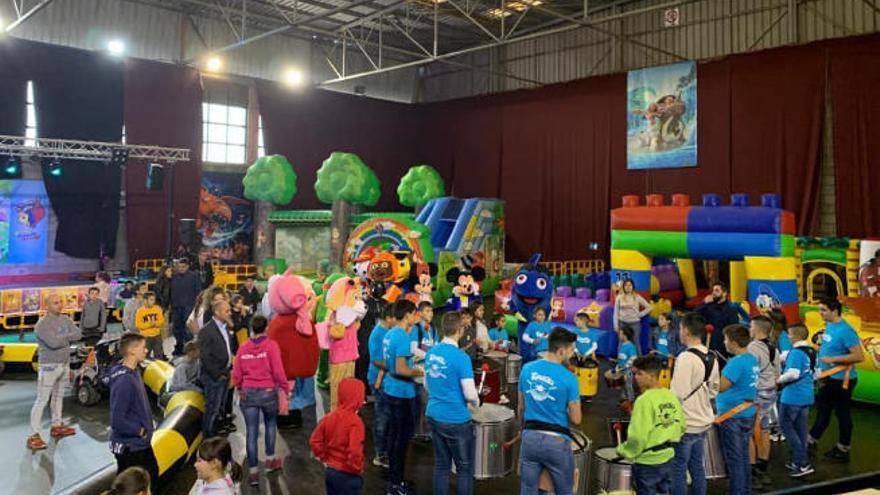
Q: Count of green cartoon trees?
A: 3